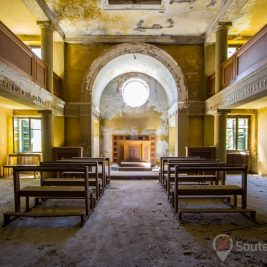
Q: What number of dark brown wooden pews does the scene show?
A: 8